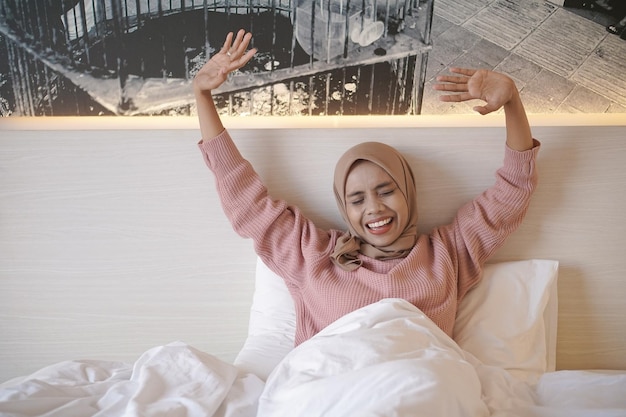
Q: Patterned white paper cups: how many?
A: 0